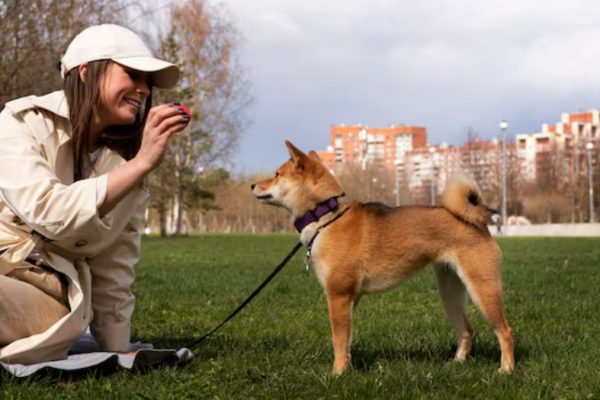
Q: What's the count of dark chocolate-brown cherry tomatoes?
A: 0